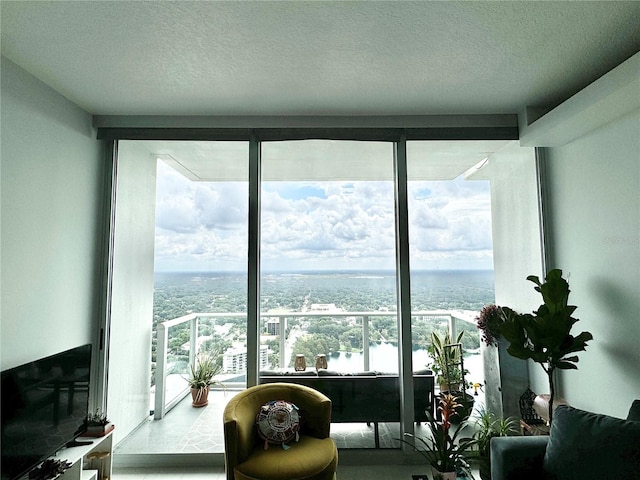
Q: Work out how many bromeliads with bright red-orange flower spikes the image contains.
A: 1